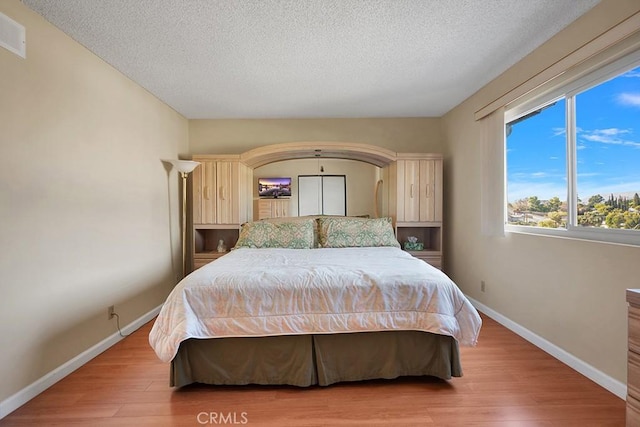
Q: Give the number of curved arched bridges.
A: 1